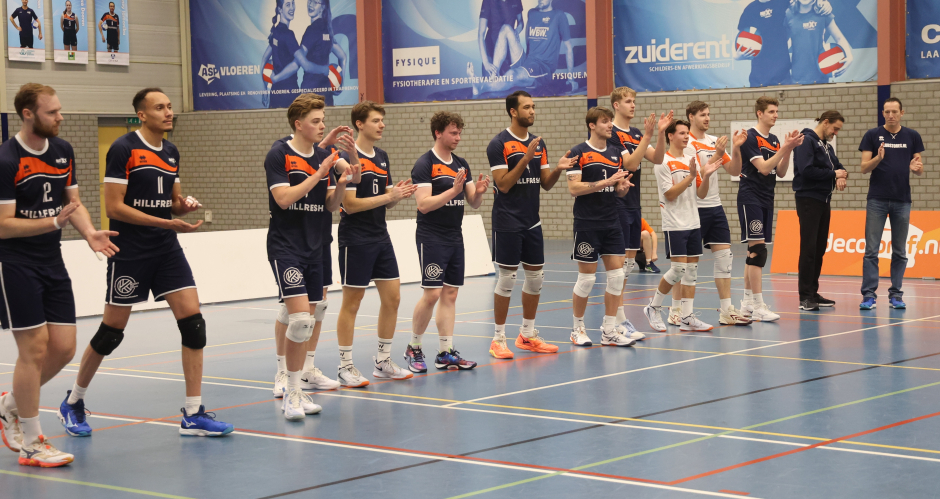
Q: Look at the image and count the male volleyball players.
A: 12